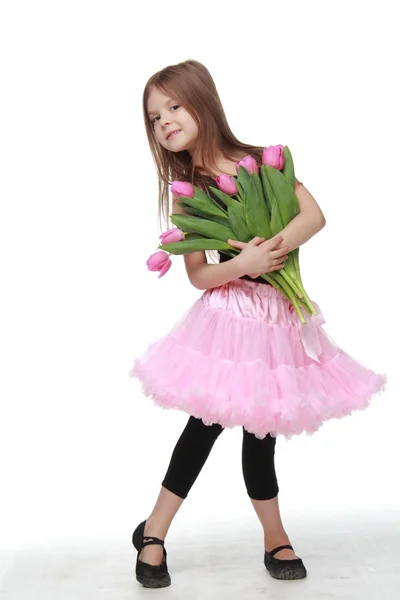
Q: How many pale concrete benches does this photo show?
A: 0